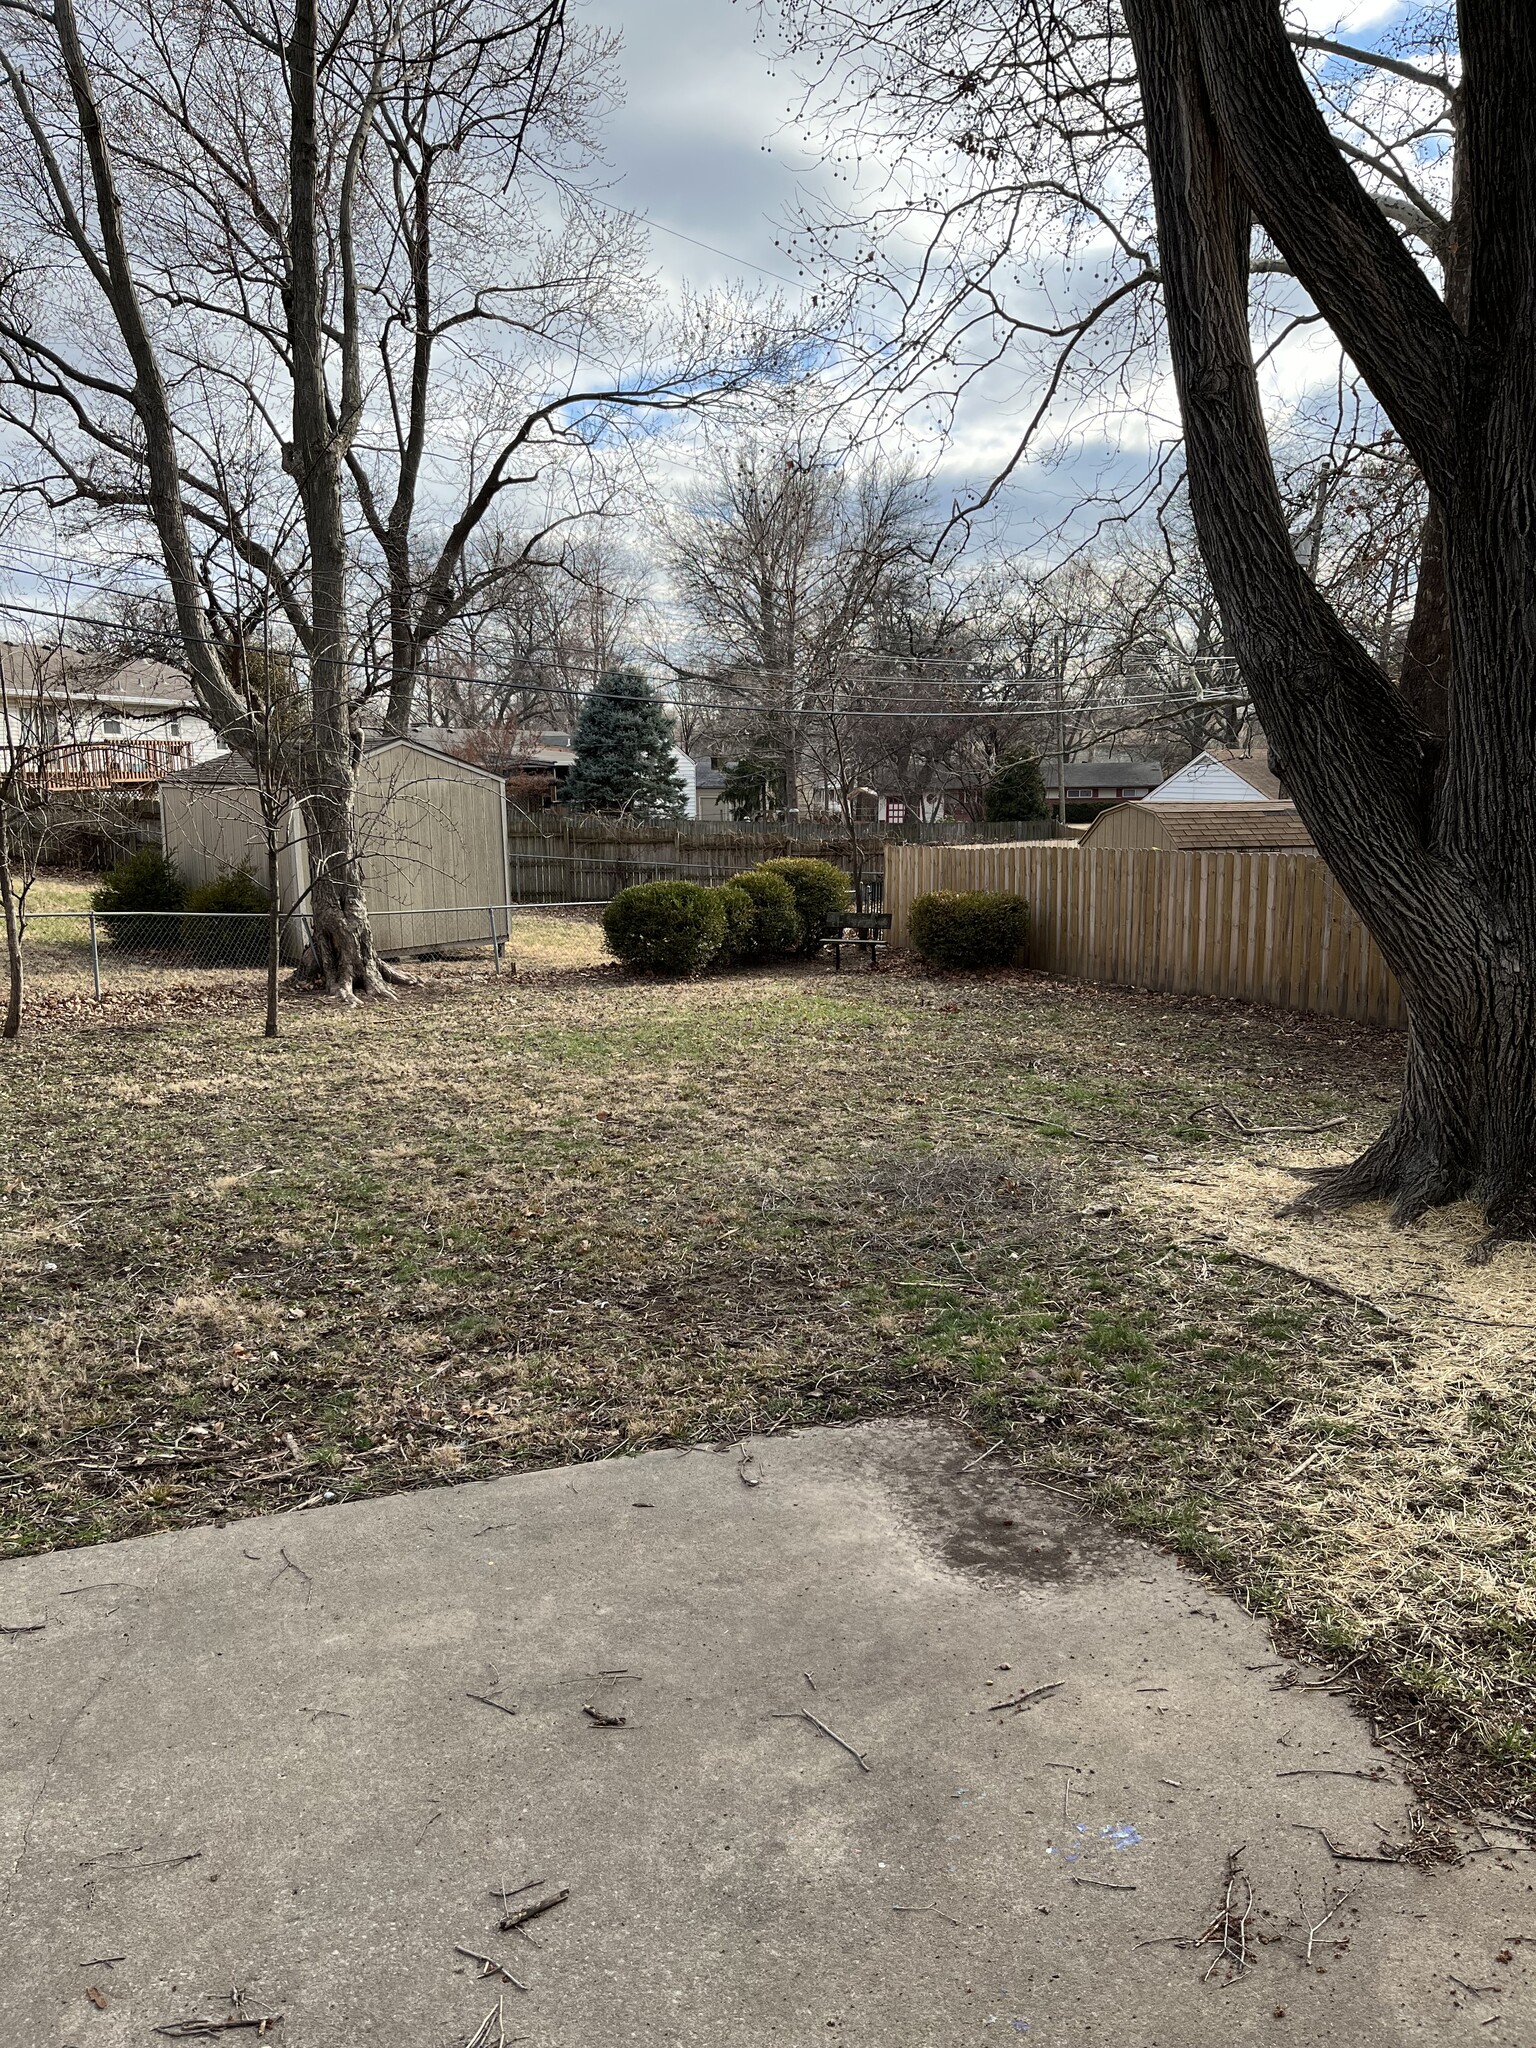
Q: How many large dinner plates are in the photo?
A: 0